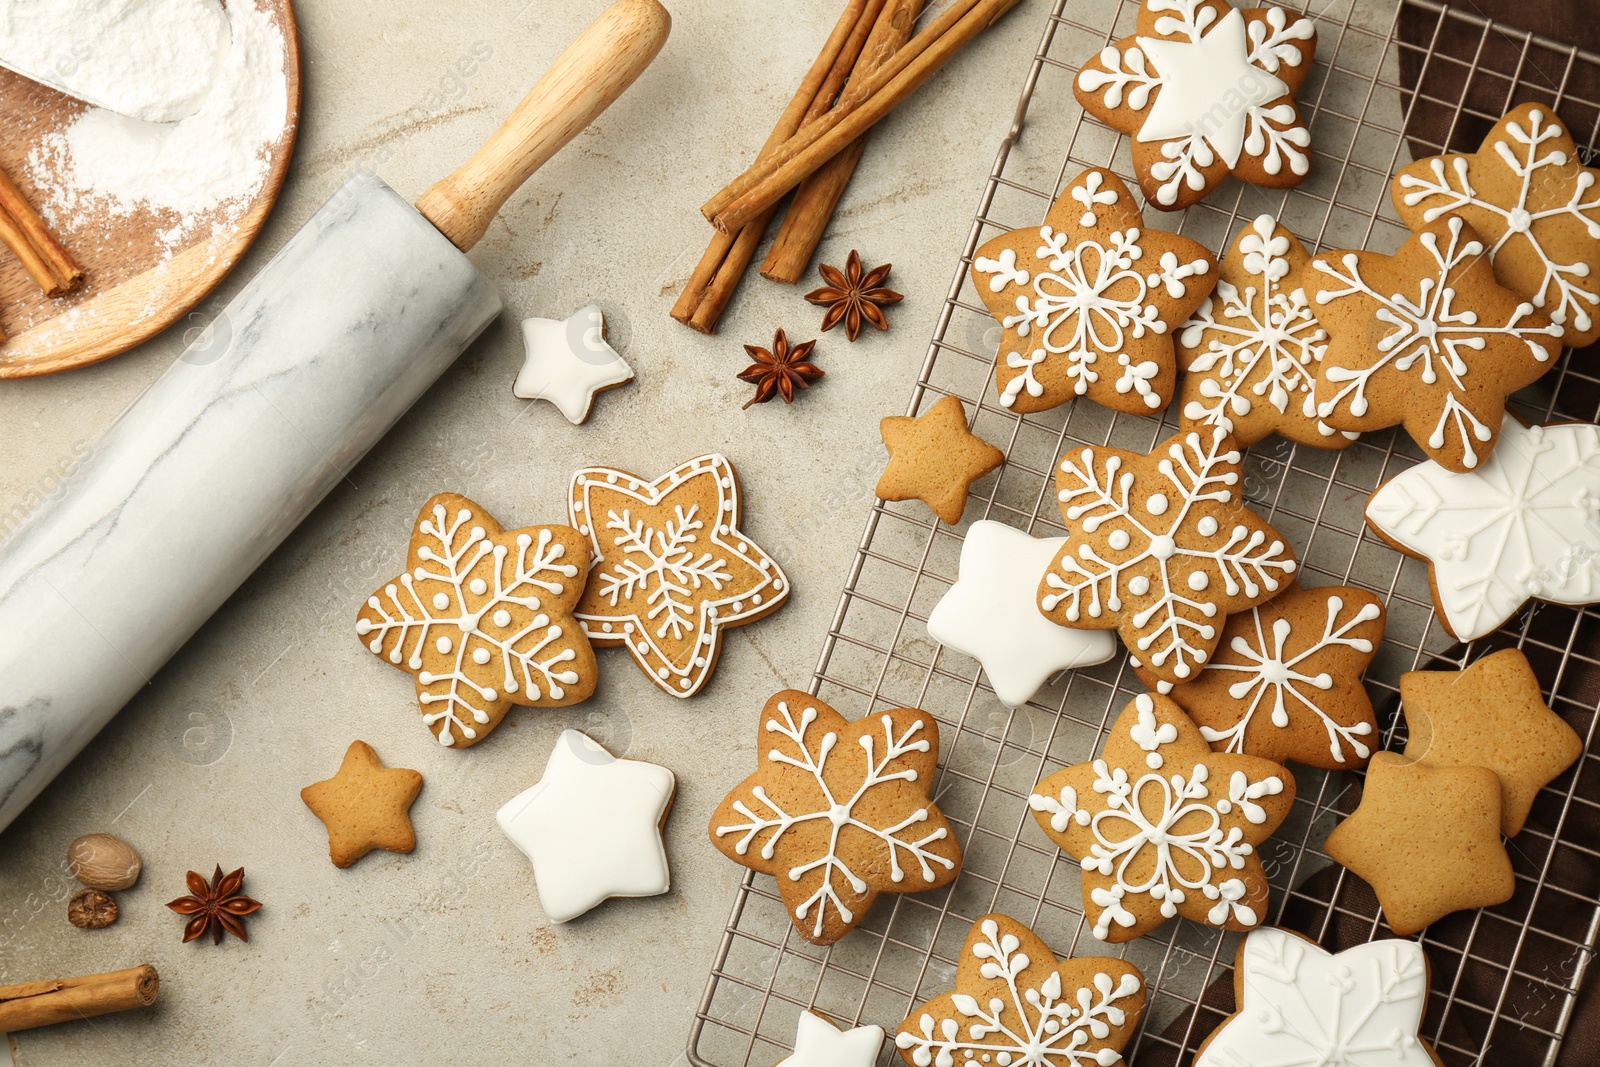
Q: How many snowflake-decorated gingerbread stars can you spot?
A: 14